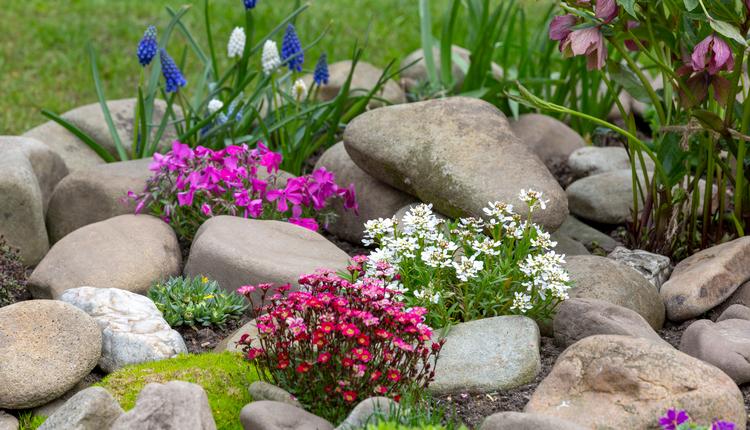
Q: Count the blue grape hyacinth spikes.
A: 5